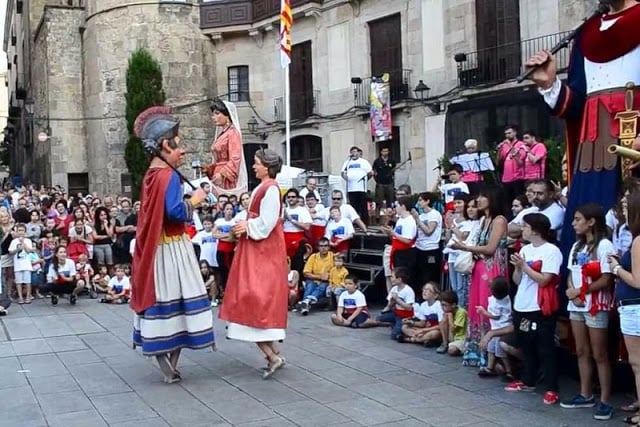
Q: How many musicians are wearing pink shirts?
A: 3